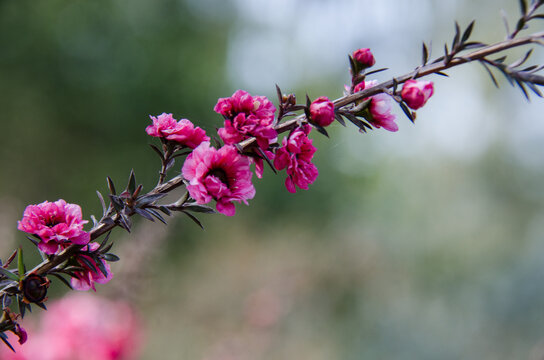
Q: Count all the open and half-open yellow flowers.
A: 0